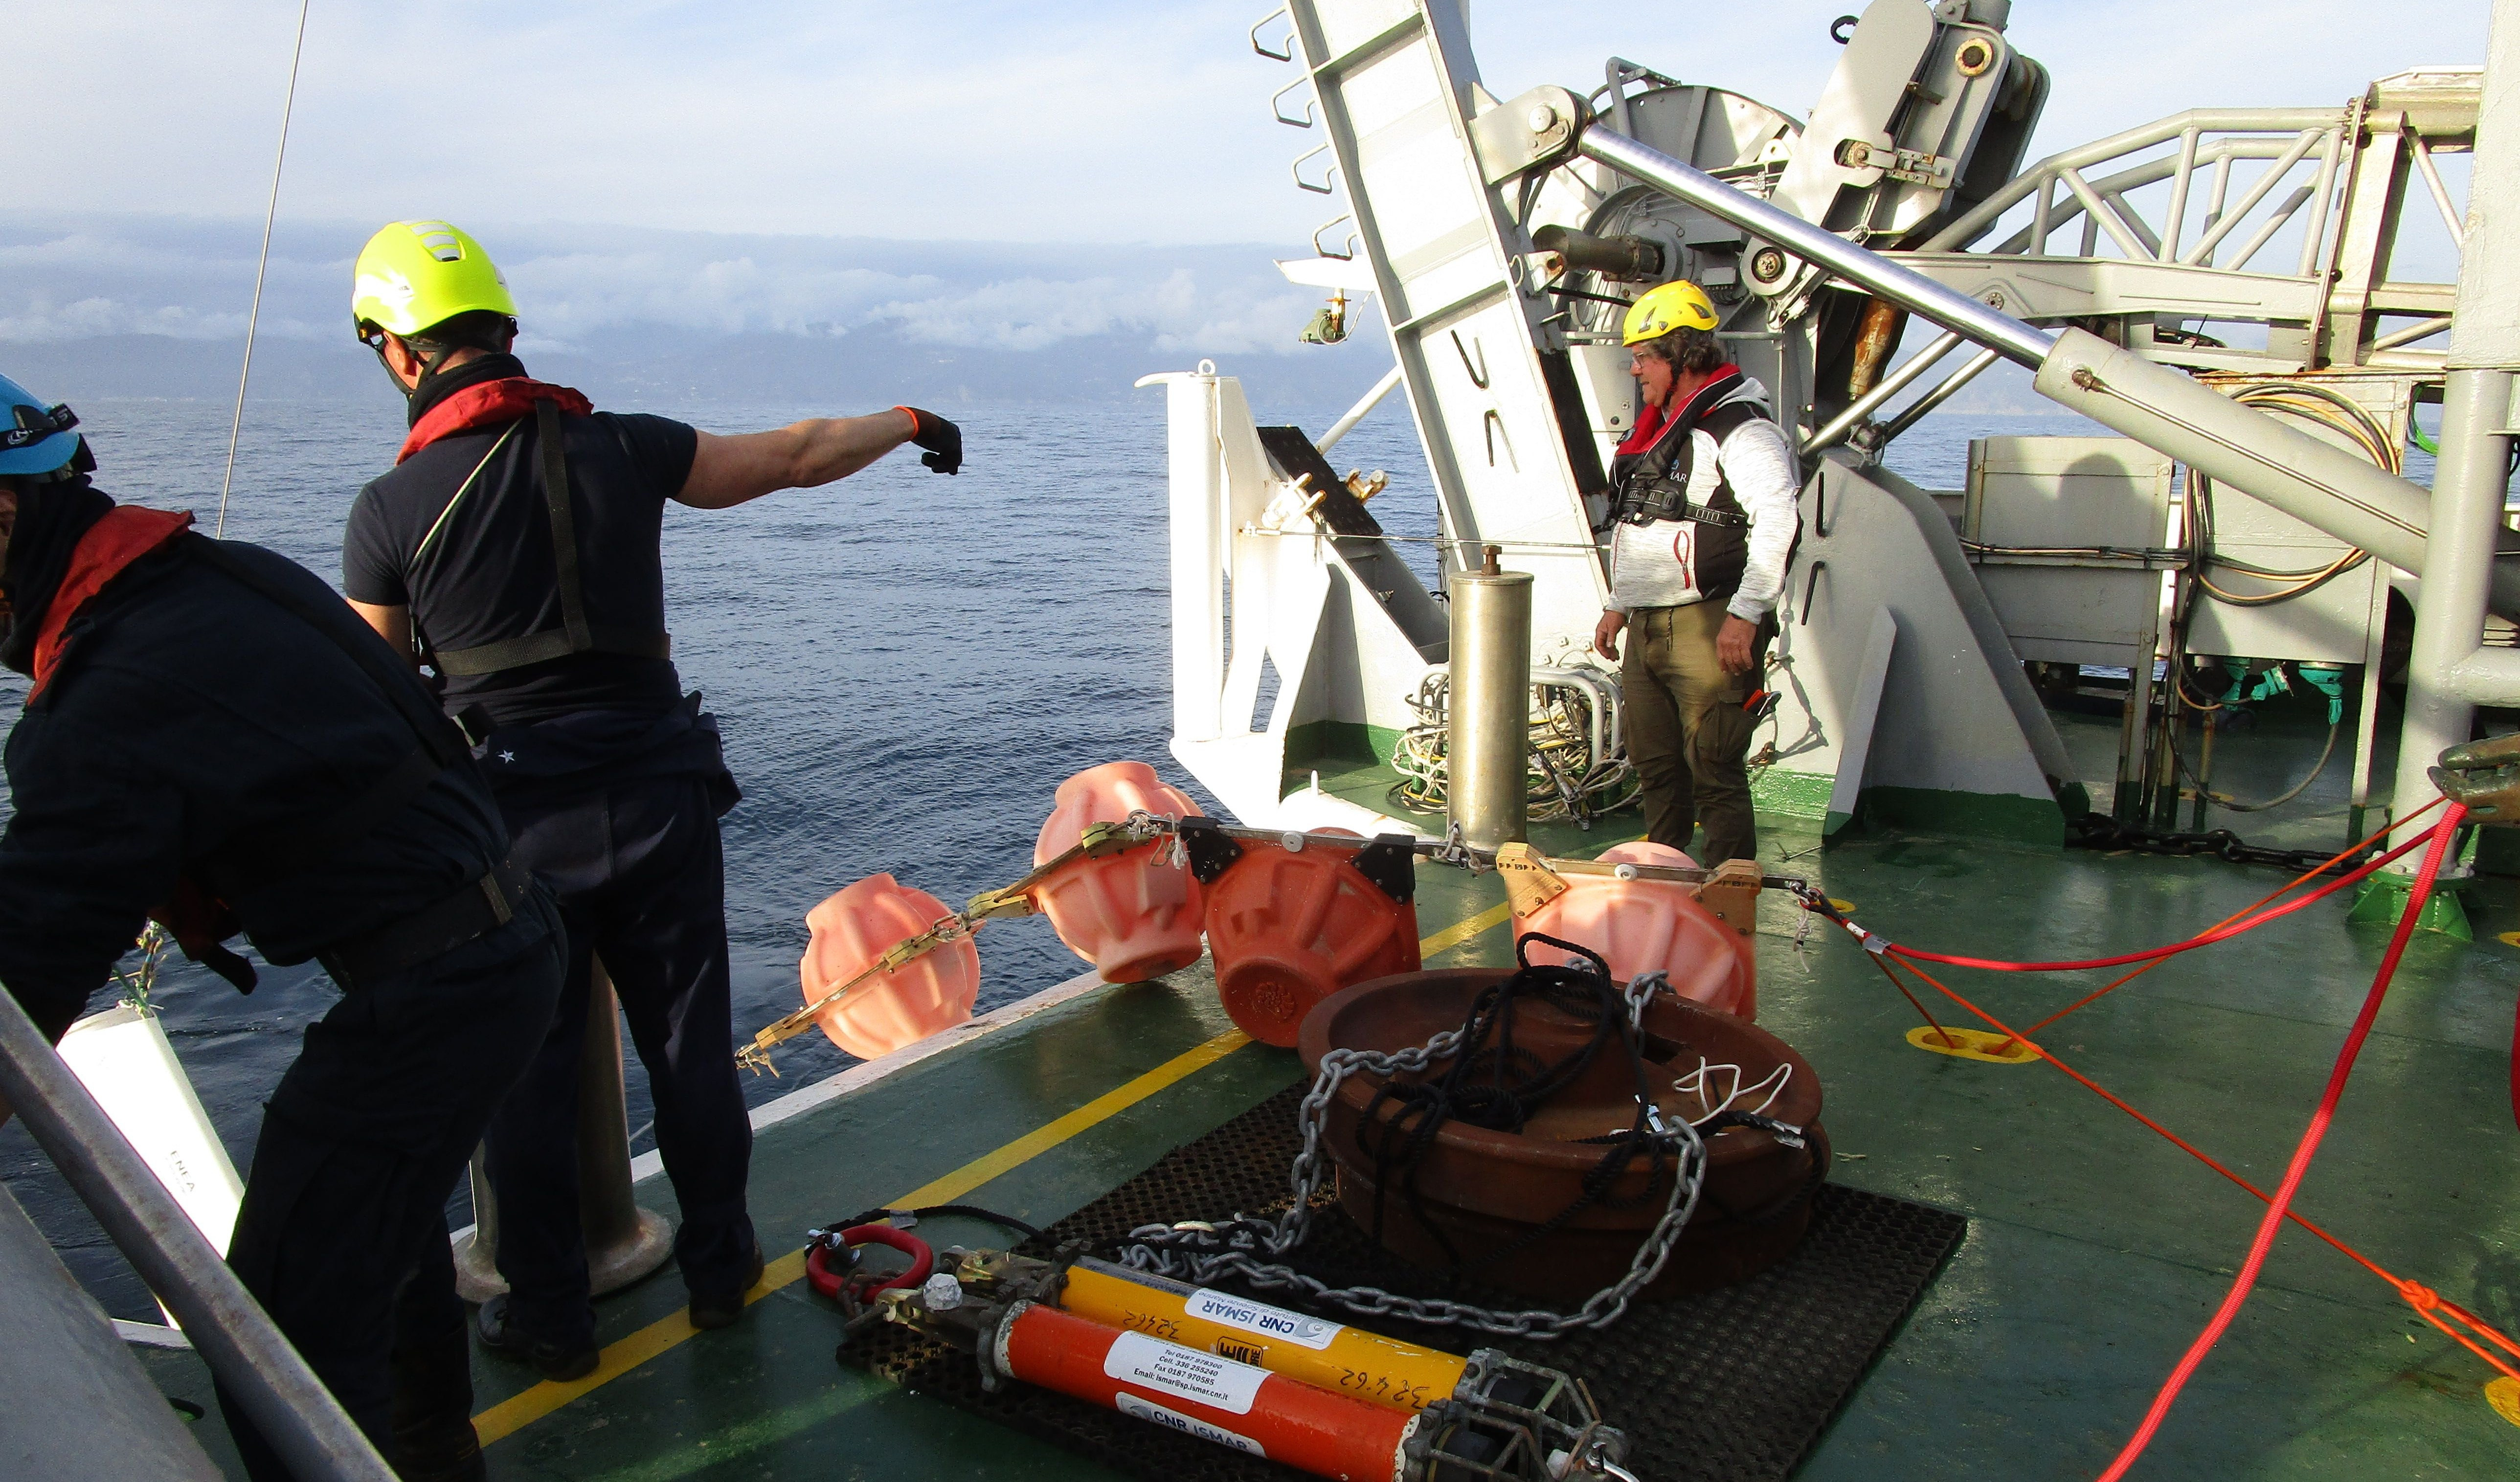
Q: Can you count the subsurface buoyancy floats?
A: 4